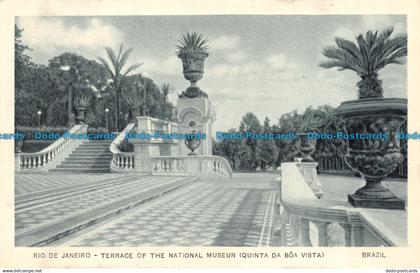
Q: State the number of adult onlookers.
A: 0